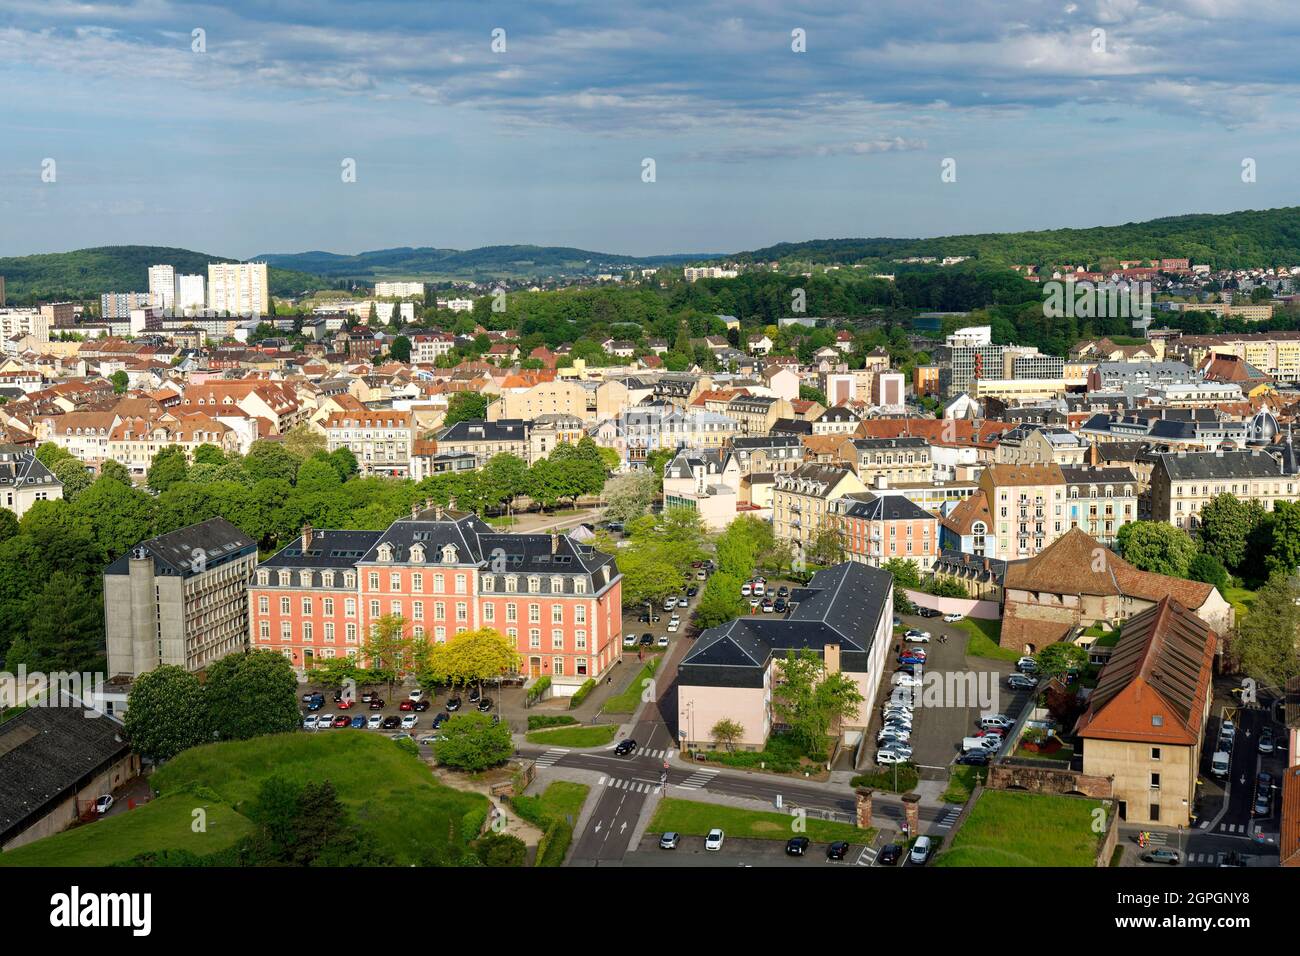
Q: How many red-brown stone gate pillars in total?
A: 2